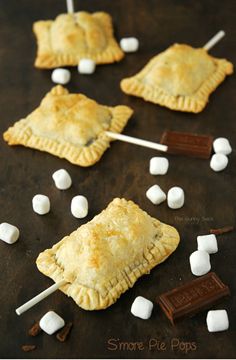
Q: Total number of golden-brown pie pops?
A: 4